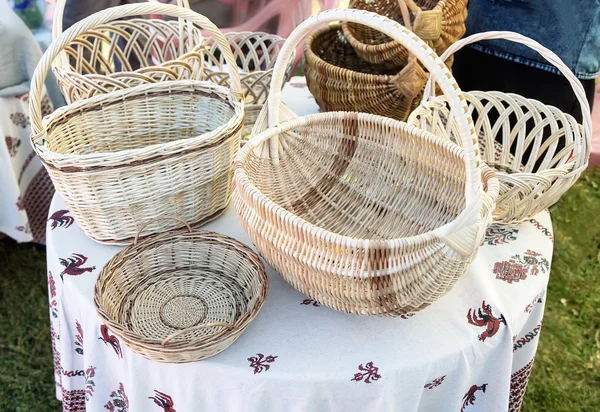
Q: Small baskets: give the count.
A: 1